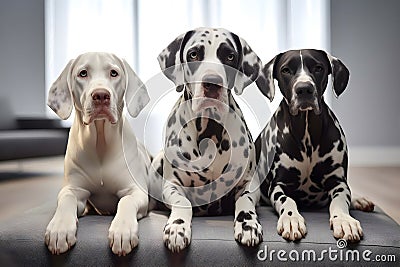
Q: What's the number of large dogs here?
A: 3